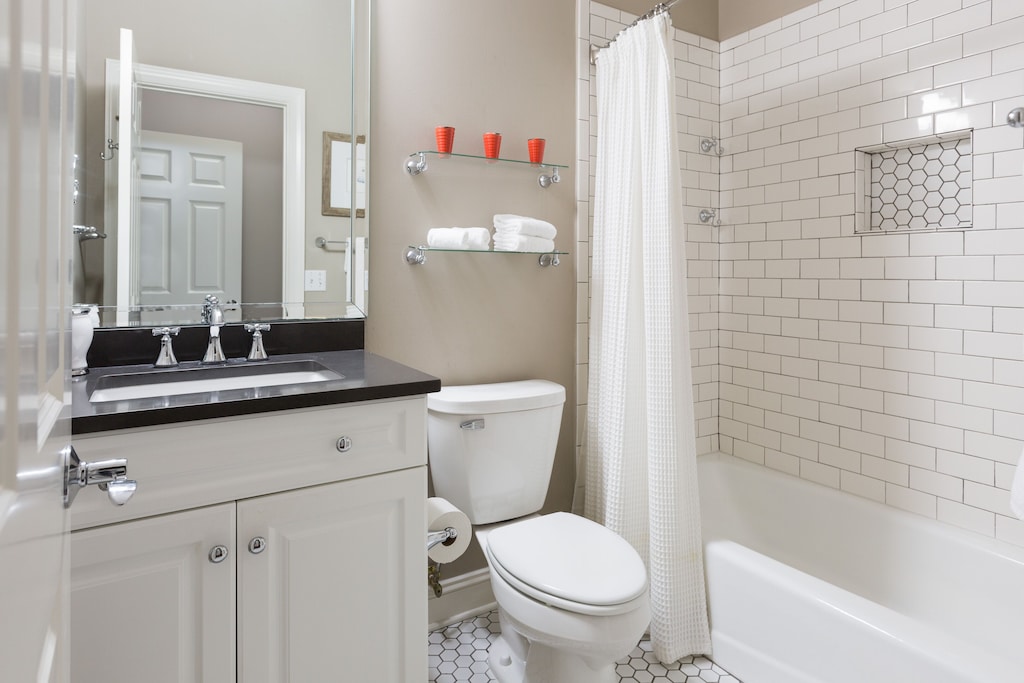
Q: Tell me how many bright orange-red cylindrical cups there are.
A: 3